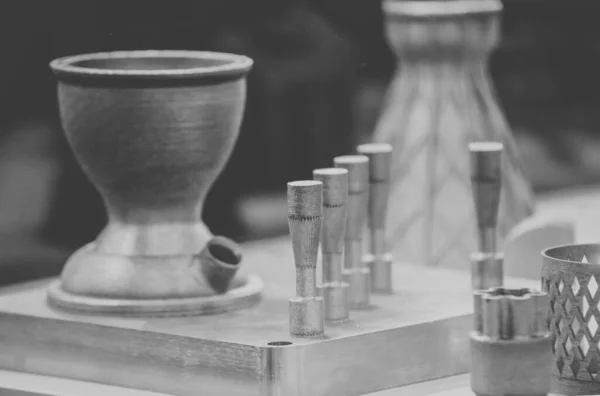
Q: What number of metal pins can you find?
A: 5